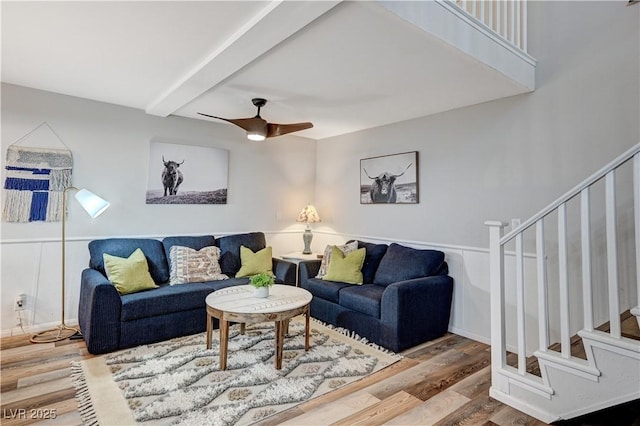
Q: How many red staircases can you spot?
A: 0